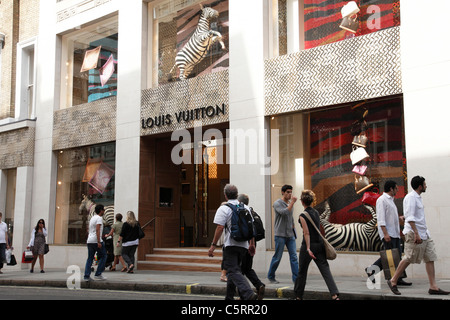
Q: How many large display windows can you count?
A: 5